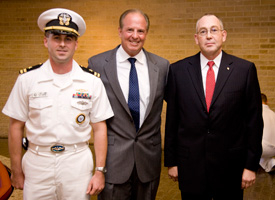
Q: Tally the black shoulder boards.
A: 2